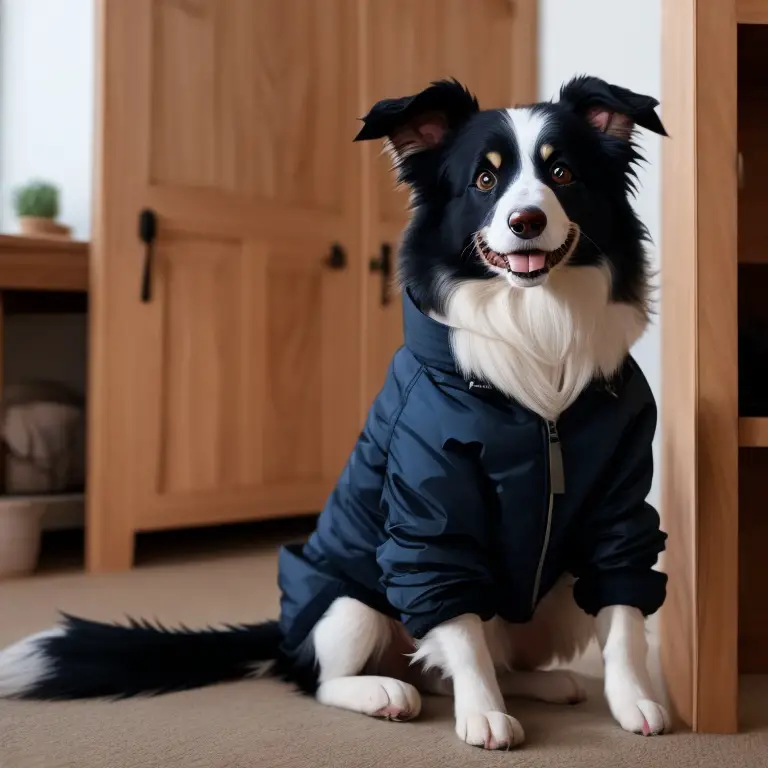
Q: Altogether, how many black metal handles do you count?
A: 3